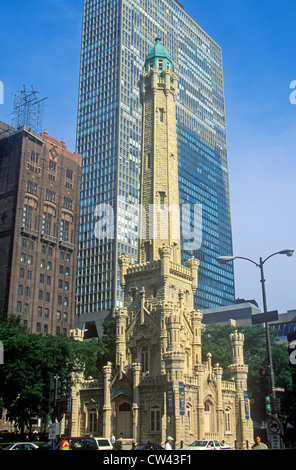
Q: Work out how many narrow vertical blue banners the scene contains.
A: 4